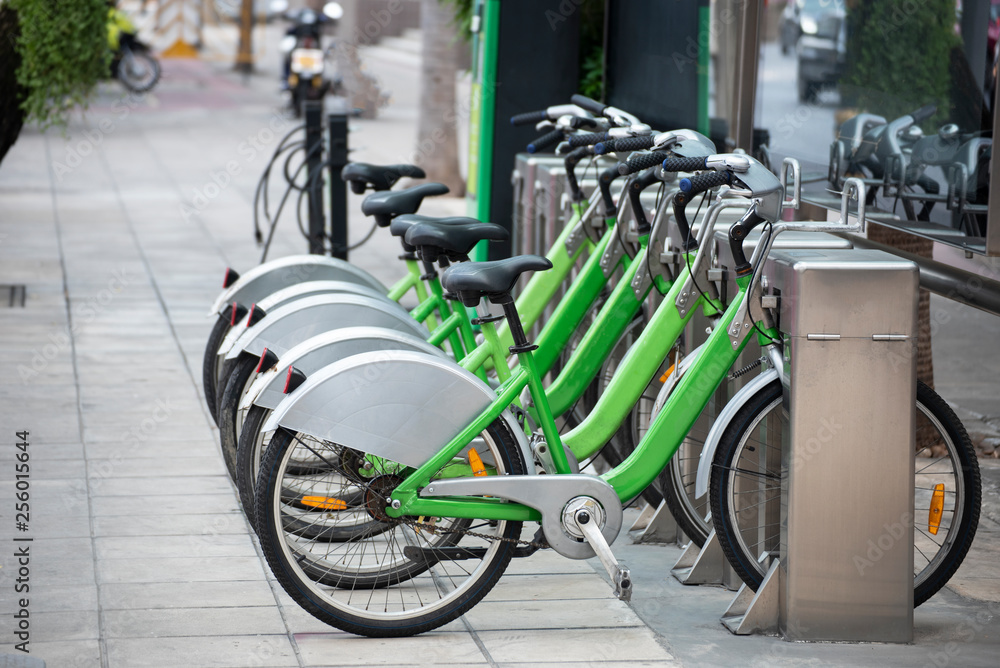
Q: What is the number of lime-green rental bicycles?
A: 5